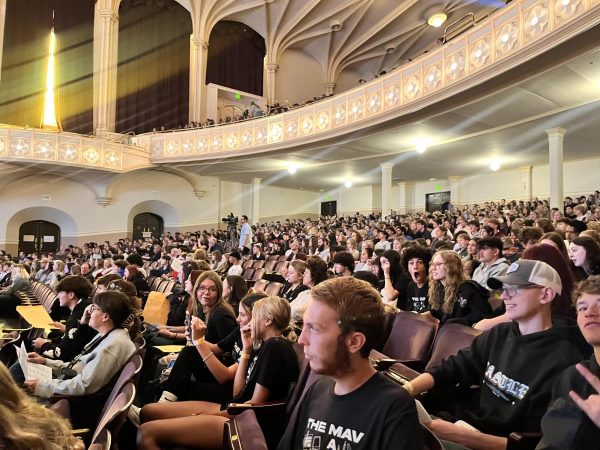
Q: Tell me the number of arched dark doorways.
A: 2